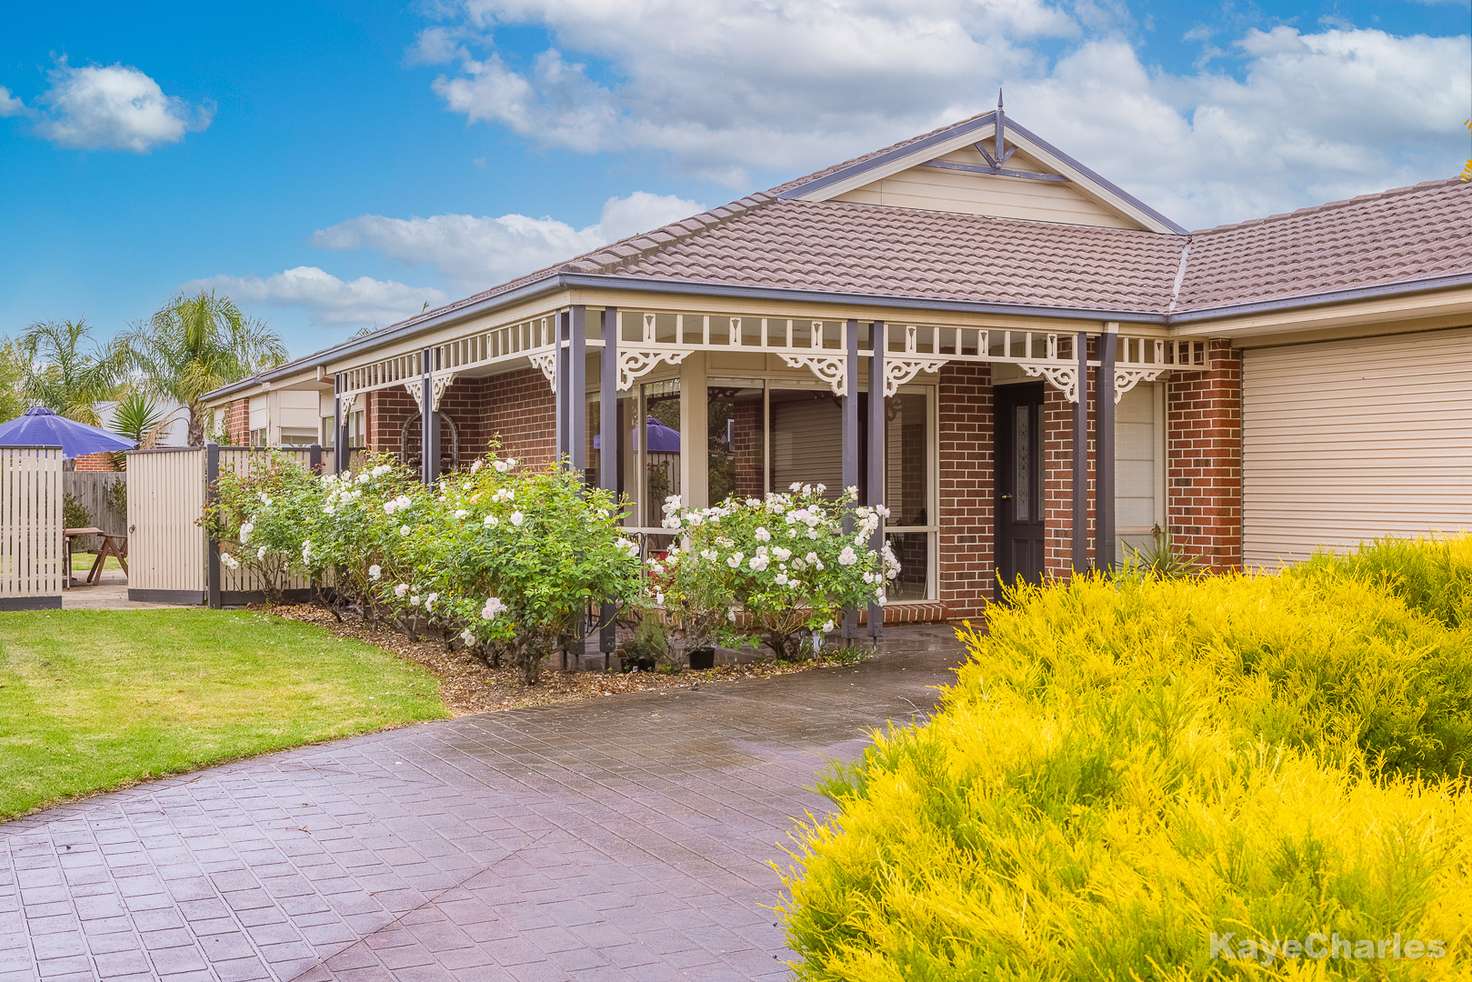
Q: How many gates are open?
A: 1